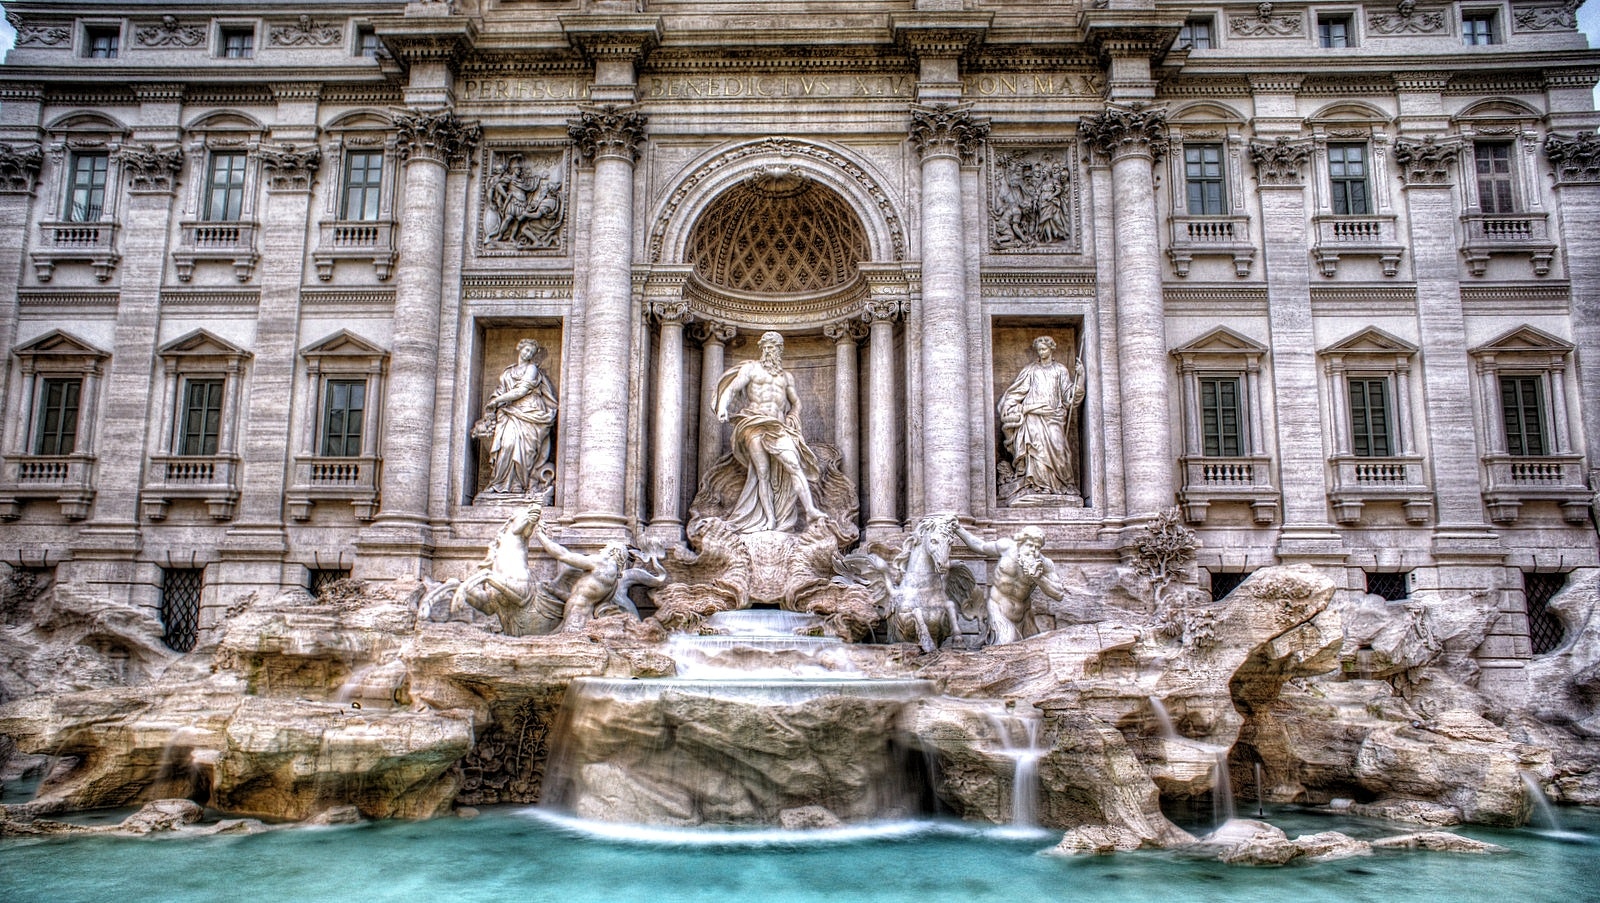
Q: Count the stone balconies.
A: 12